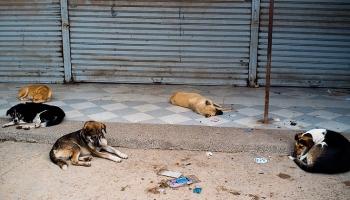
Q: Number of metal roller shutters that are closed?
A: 3